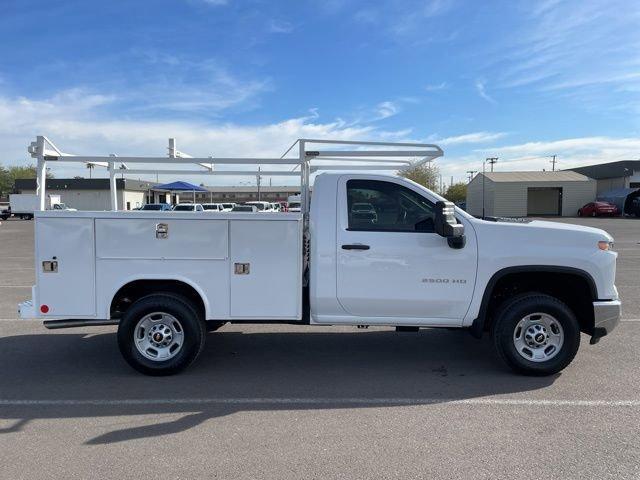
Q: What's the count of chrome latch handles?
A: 3